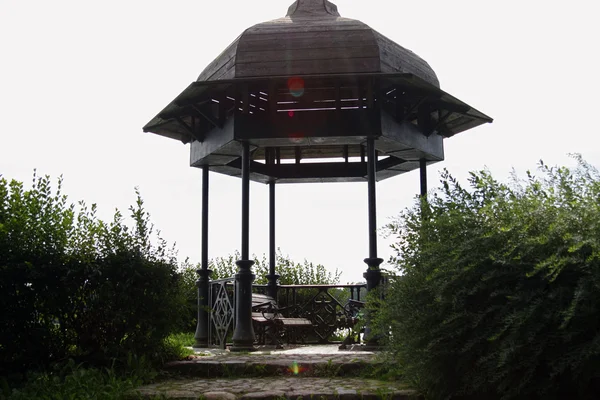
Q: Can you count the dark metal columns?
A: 5